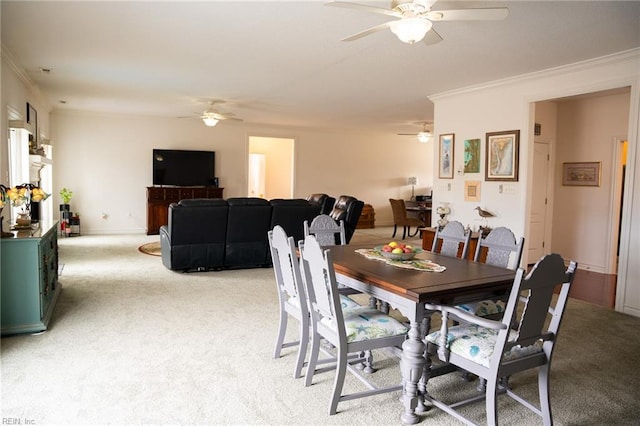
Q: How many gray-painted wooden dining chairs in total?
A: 6